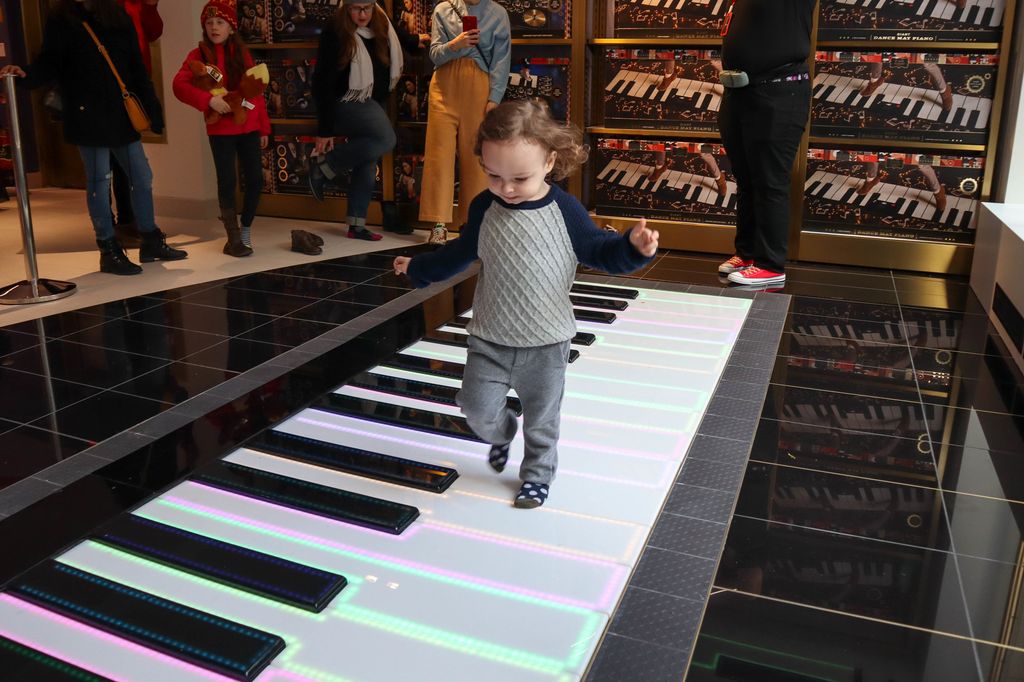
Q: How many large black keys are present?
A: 13